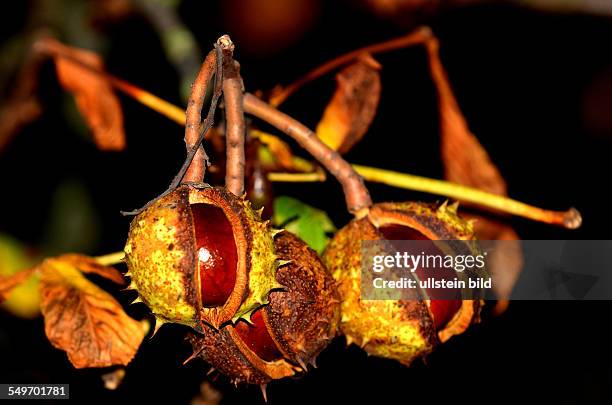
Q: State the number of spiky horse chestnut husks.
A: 3